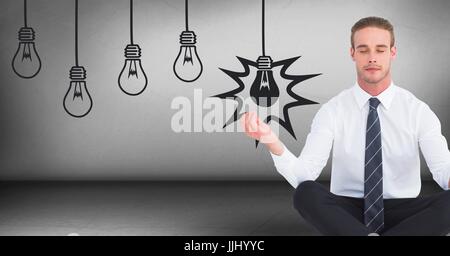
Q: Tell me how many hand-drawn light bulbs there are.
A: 5